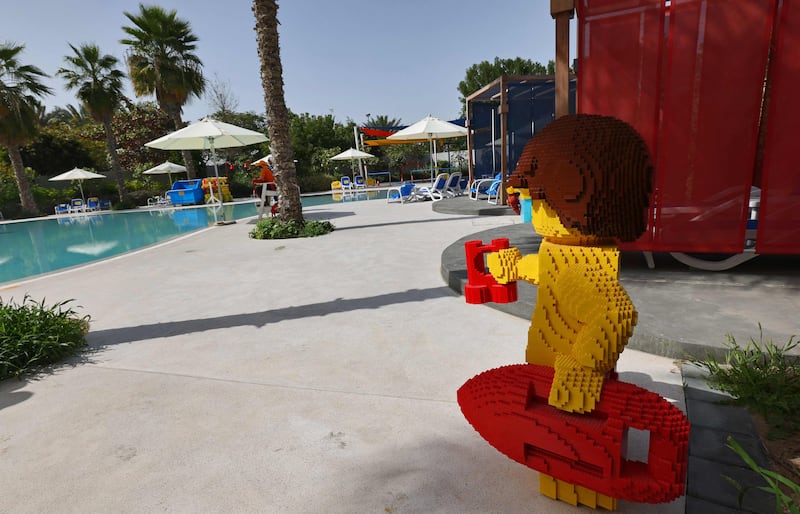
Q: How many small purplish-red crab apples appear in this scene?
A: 0